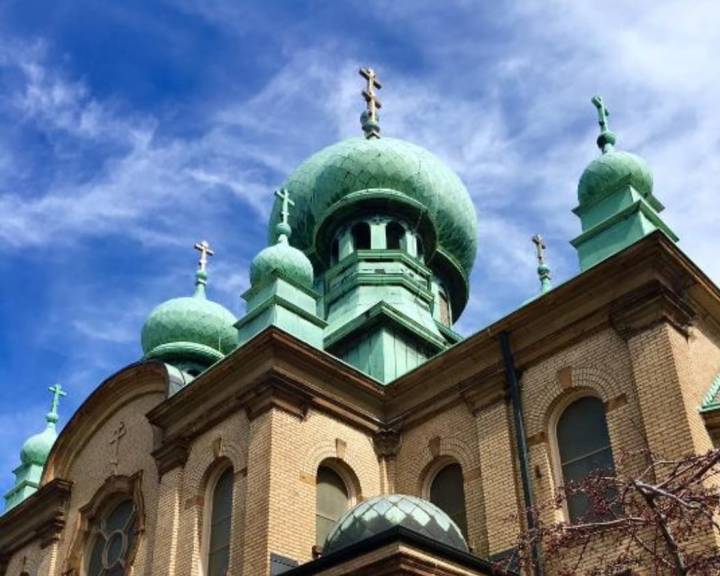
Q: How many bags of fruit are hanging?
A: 0